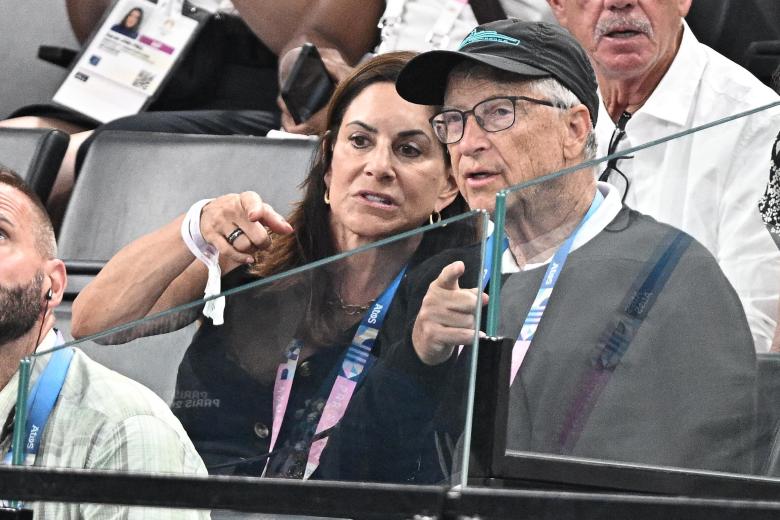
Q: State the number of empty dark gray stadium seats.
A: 2